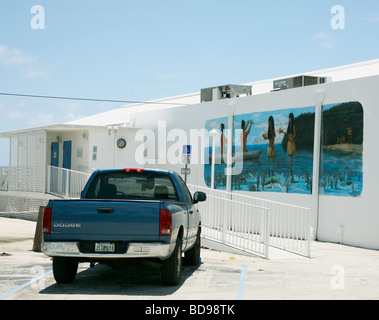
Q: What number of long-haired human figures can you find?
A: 2